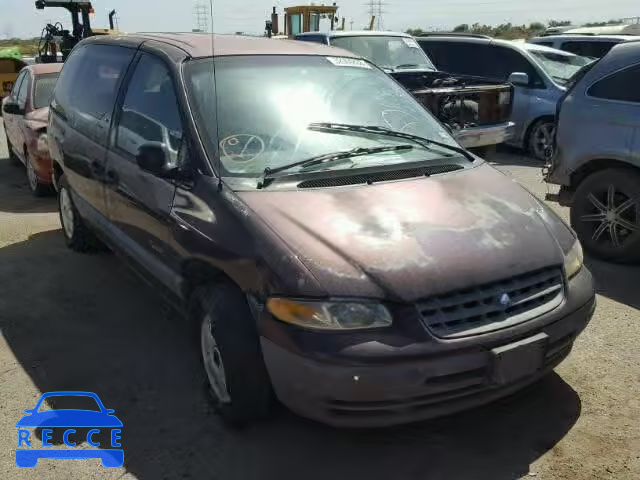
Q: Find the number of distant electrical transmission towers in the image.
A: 2